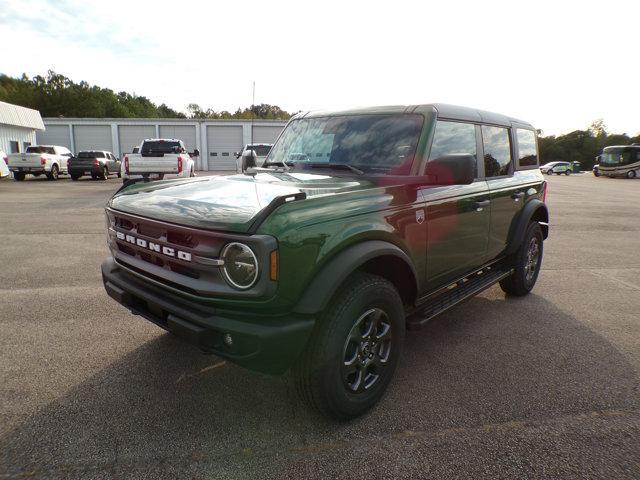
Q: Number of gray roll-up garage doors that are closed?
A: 6